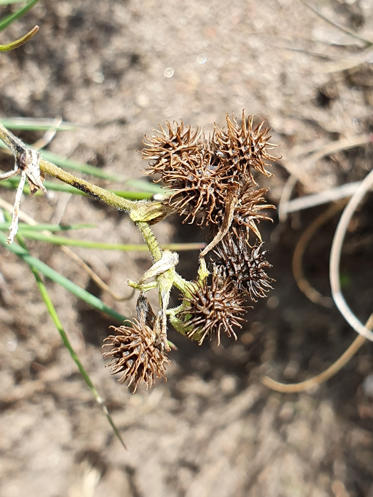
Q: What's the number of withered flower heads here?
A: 7